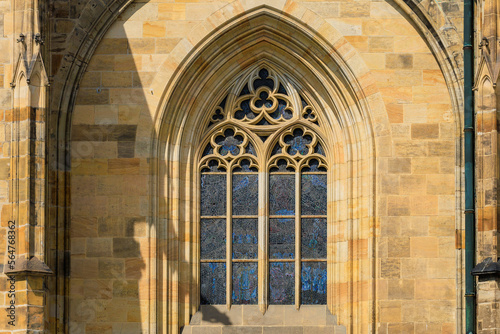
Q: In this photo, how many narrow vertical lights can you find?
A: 4